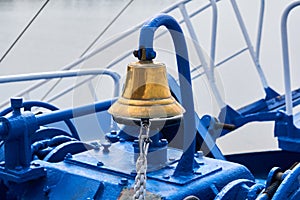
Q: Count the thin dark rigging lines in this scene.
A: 2